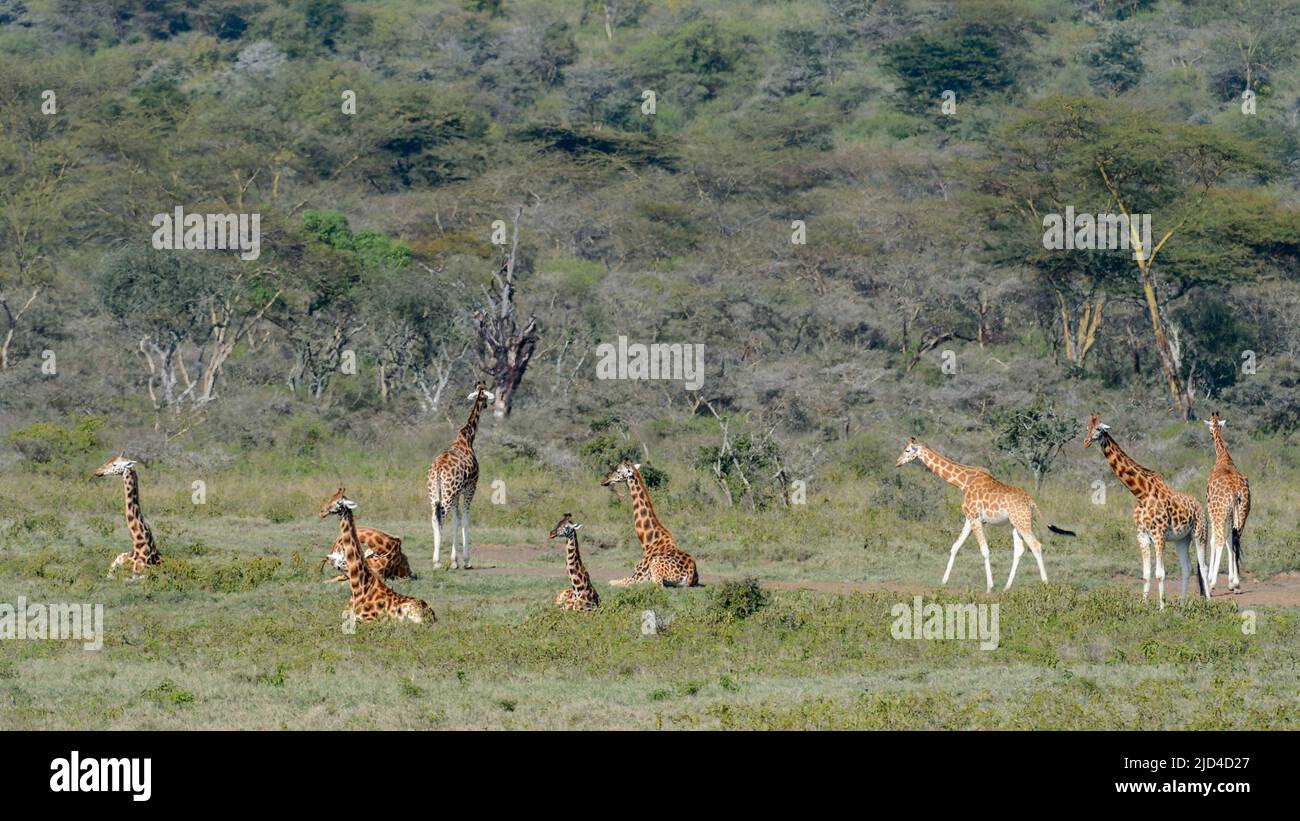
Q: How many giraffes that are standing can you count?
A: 4